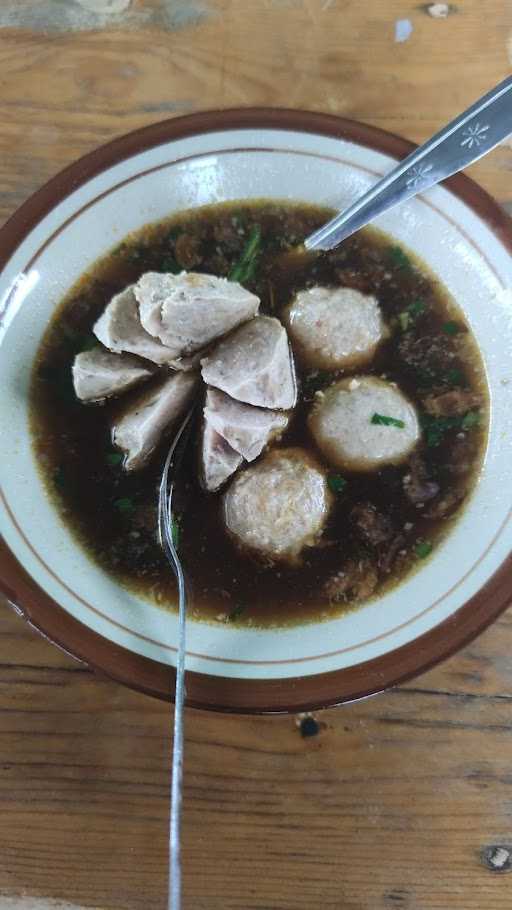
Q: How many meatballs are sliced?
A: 1